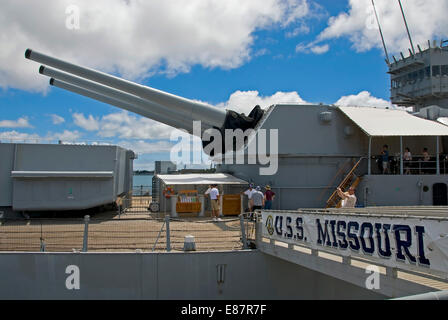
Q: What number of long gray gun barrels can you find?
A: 3